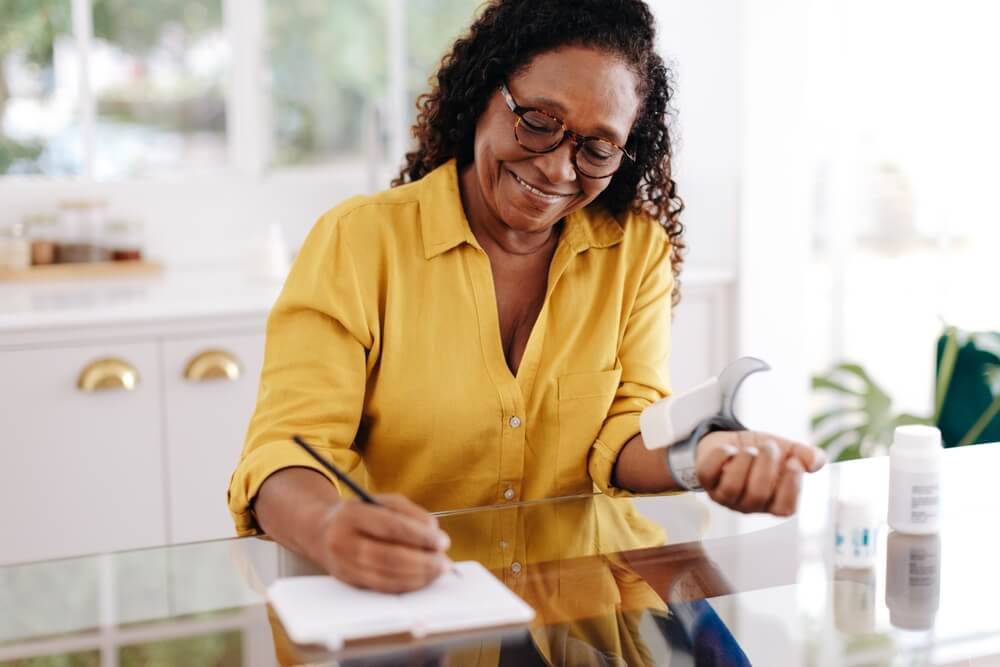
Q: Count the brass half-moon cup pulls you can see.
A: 2